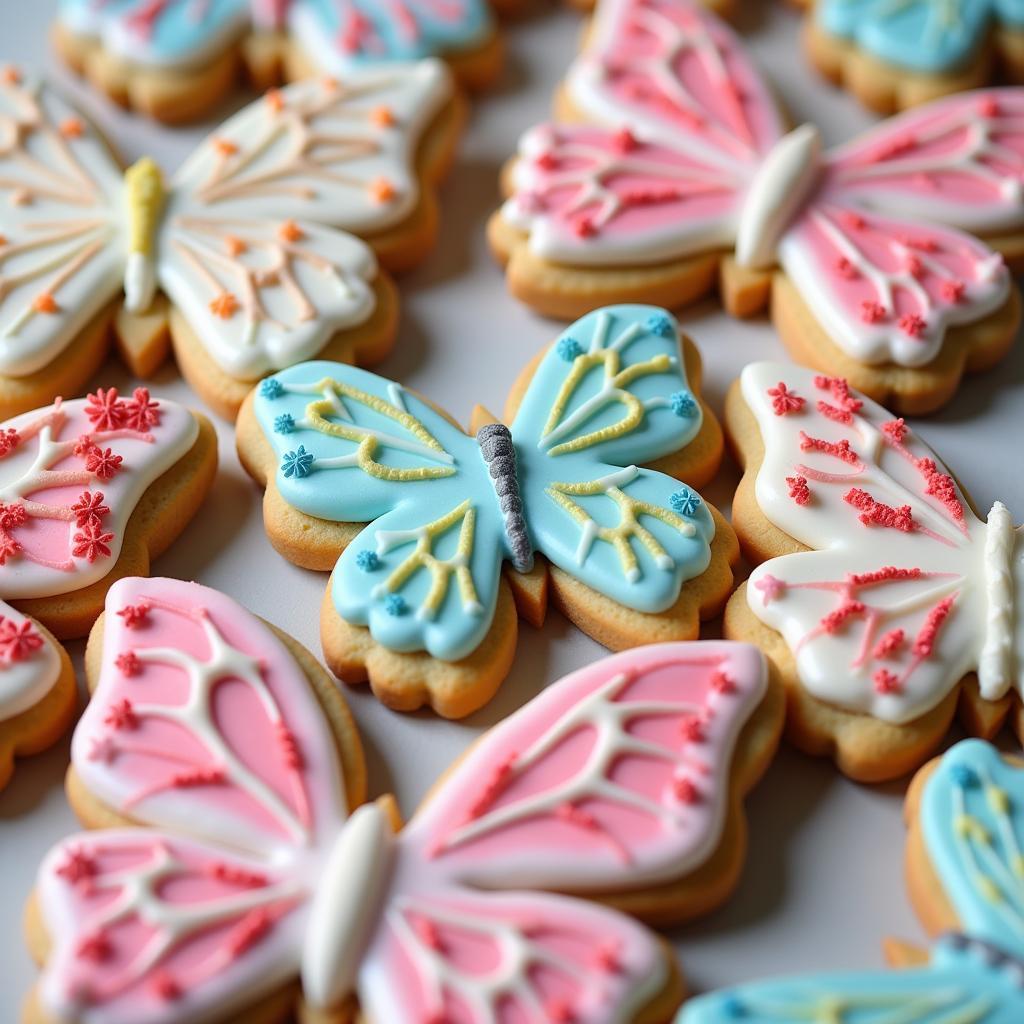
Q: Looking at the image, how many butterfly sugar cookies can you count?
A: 9